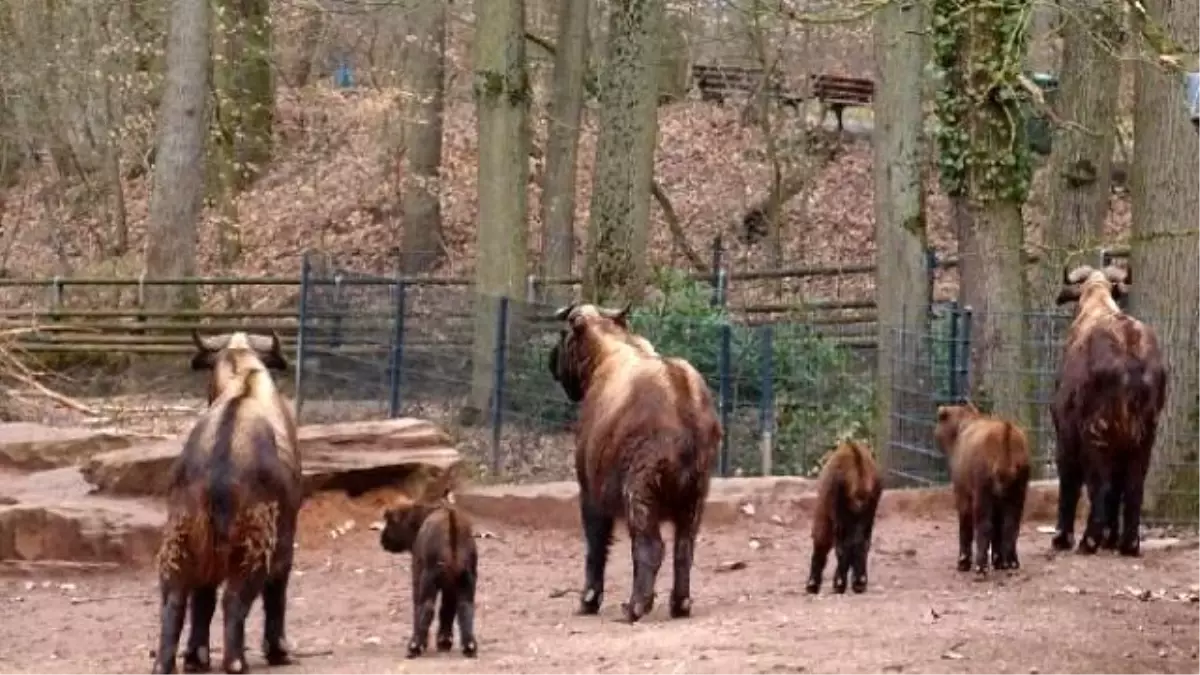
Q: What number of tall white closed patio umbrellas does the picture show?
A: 0